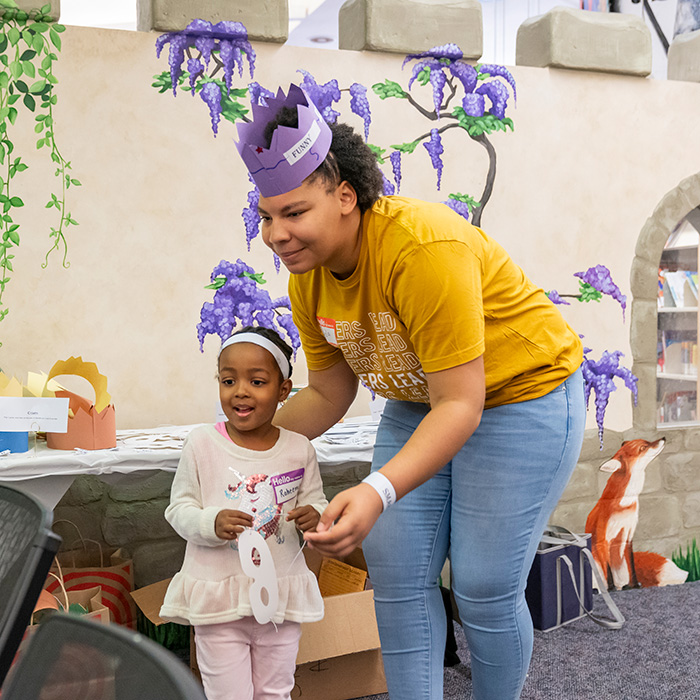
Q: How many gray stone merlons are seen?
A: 5